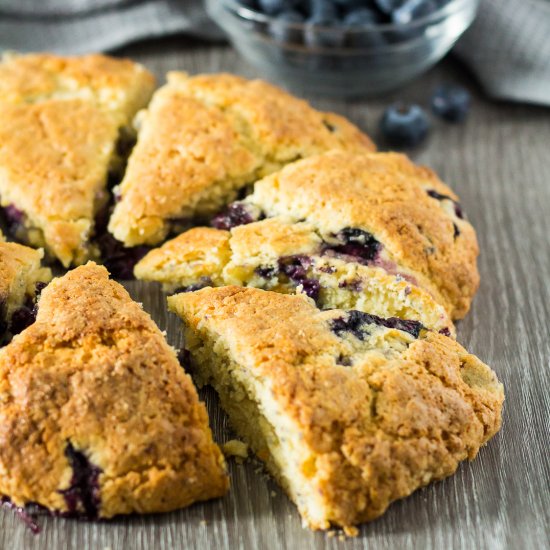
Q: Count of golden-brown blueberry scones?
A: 6